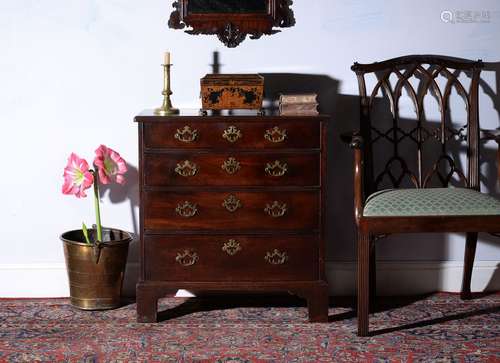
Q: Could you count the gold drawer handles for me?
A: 8